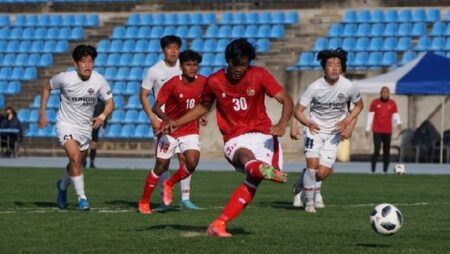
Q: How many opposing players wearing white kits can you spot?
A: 3